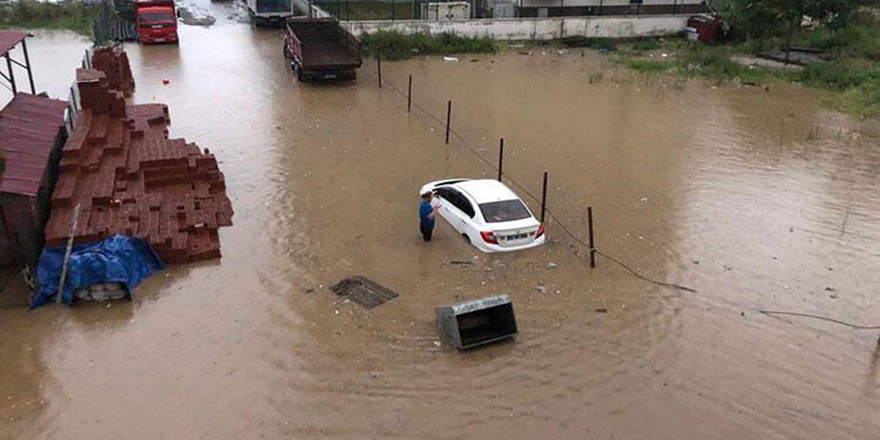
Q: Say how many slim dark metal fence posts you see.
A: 6